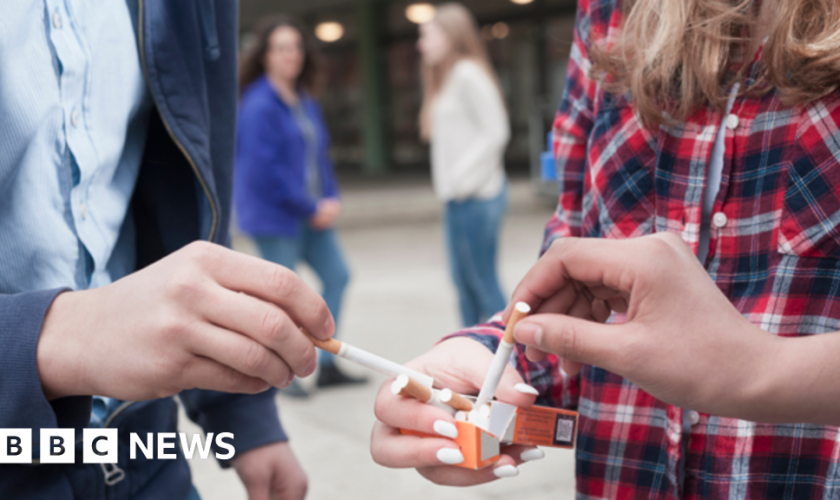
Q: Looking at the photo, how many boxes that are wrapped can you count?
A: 0